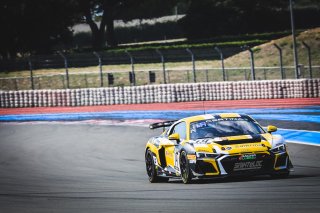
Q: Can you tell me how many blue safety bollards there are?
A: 0